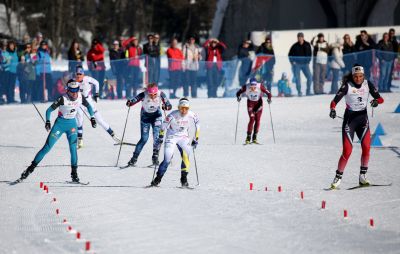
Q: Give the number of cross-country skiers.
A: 6